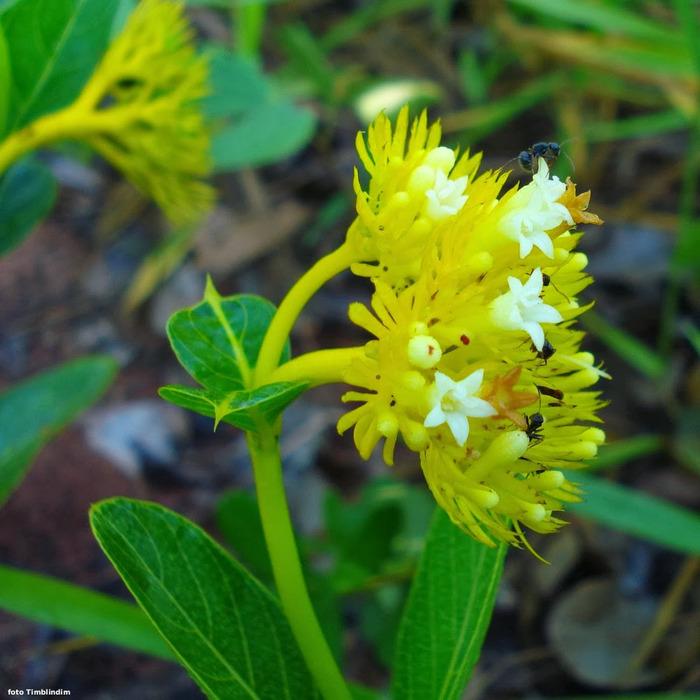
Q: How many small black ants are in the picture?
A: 4